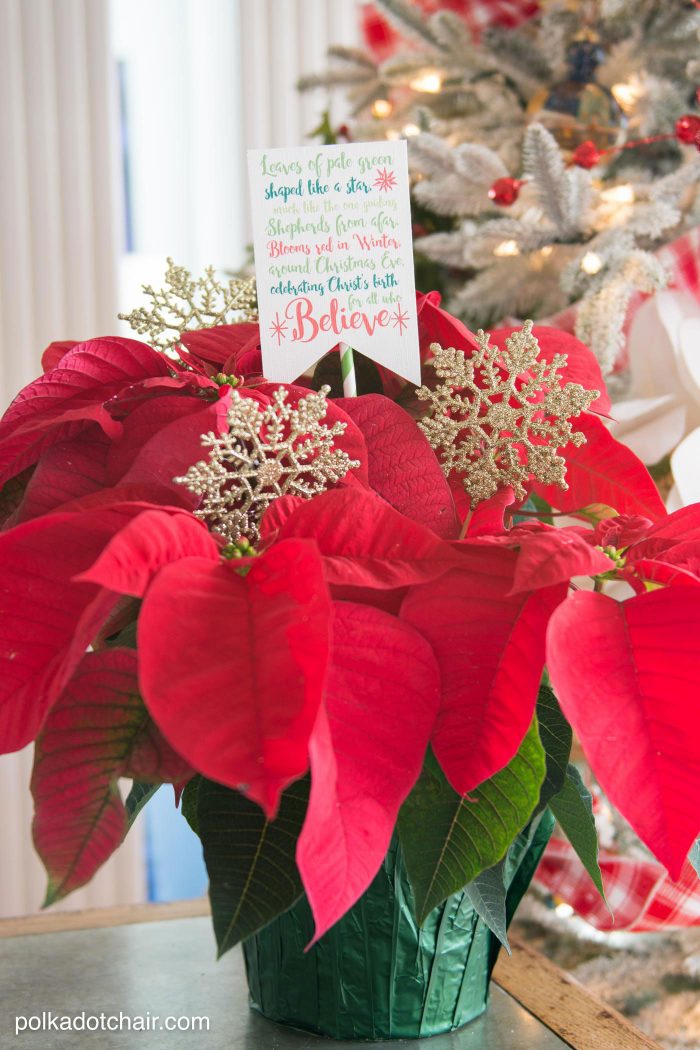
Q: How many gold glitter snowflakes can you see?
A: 3